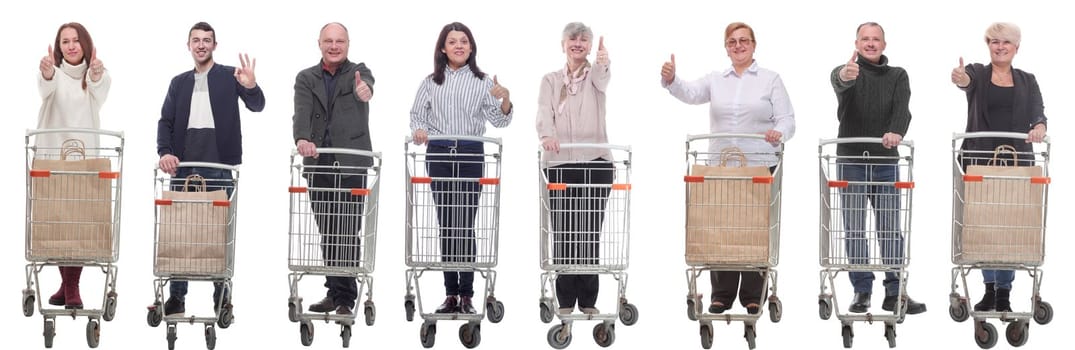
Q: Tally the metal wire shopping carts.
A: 8